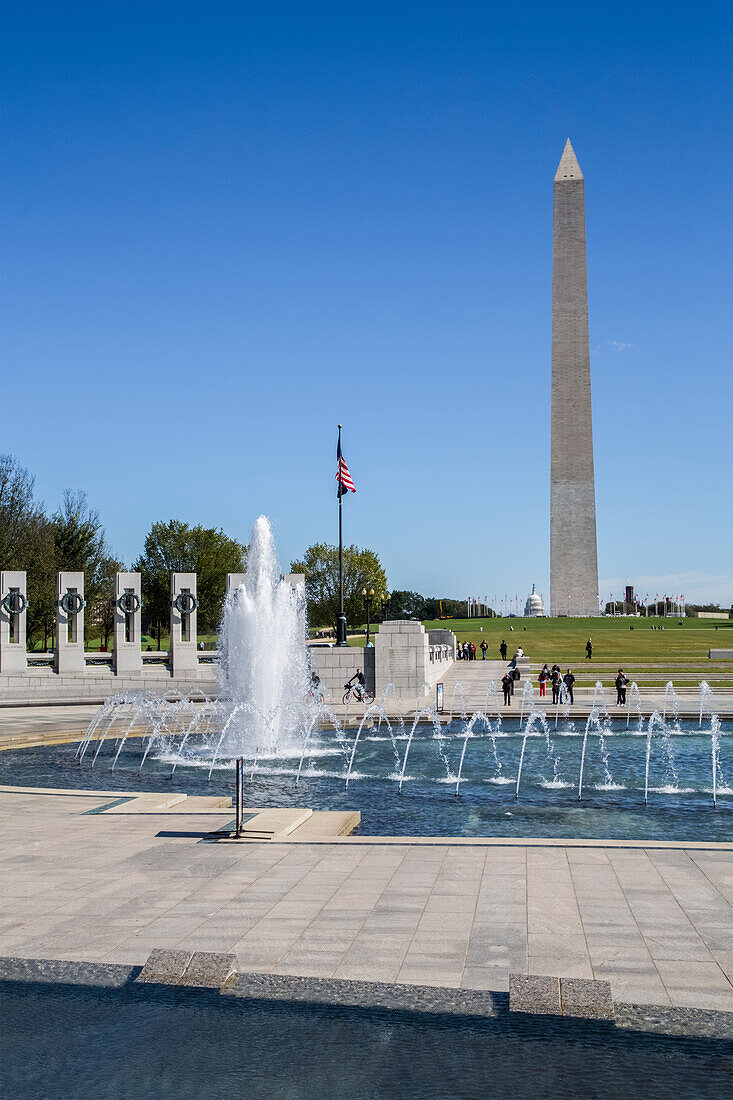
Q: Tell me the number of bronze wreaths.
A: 4